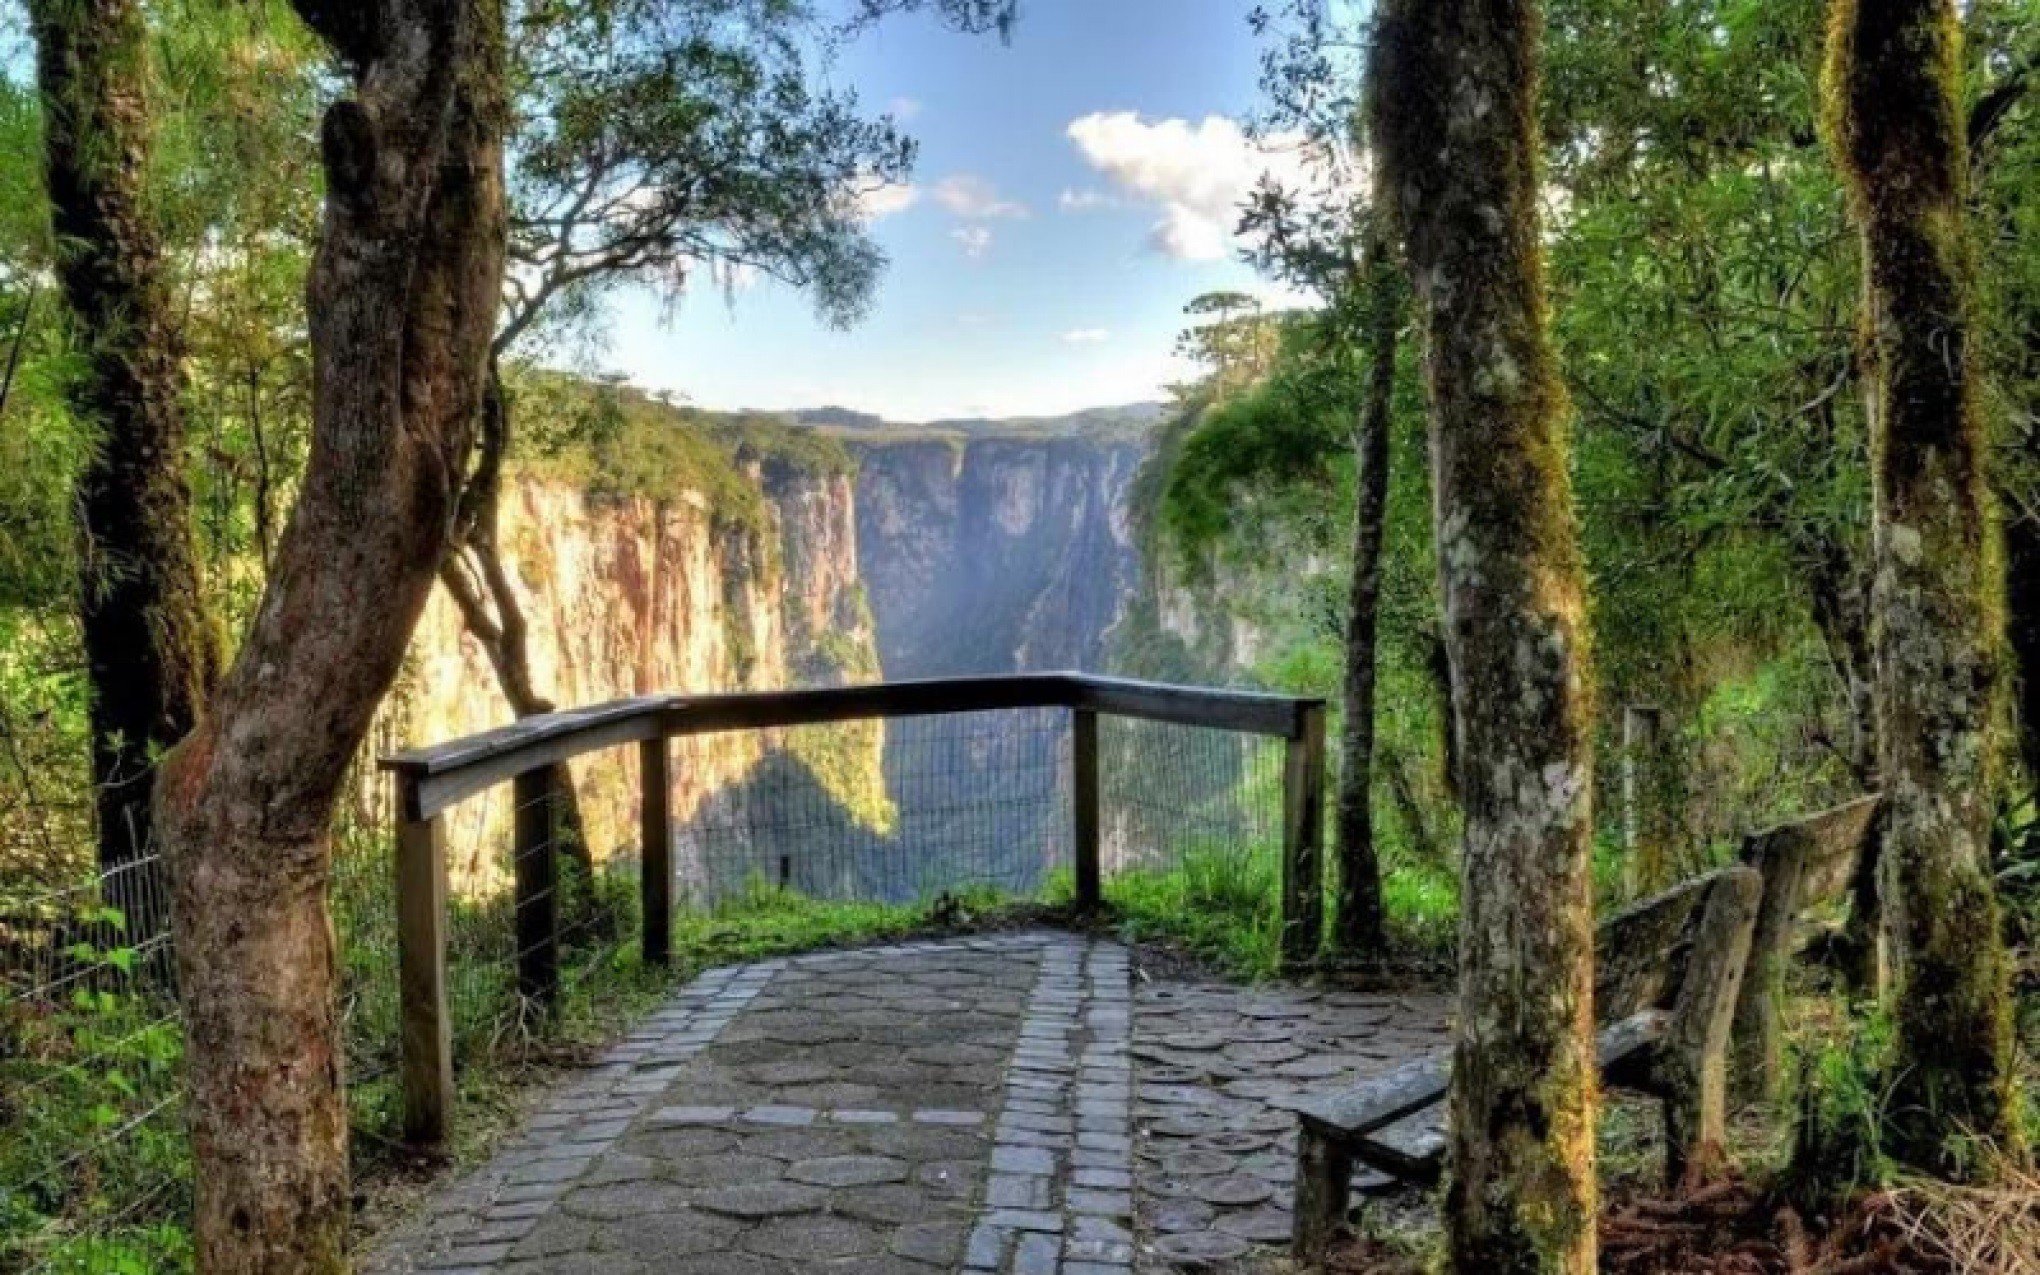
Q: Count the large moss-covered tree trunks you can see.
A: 2